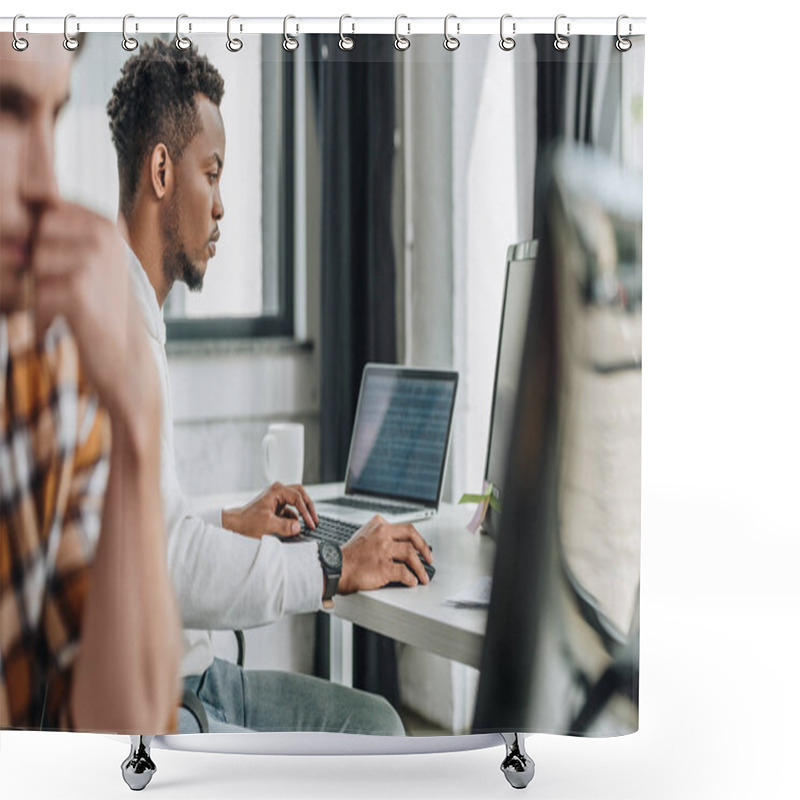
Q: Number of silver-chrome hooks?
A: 12